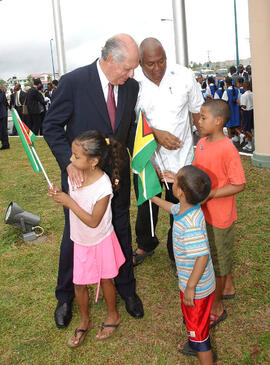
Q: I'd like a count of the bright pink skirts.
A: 1